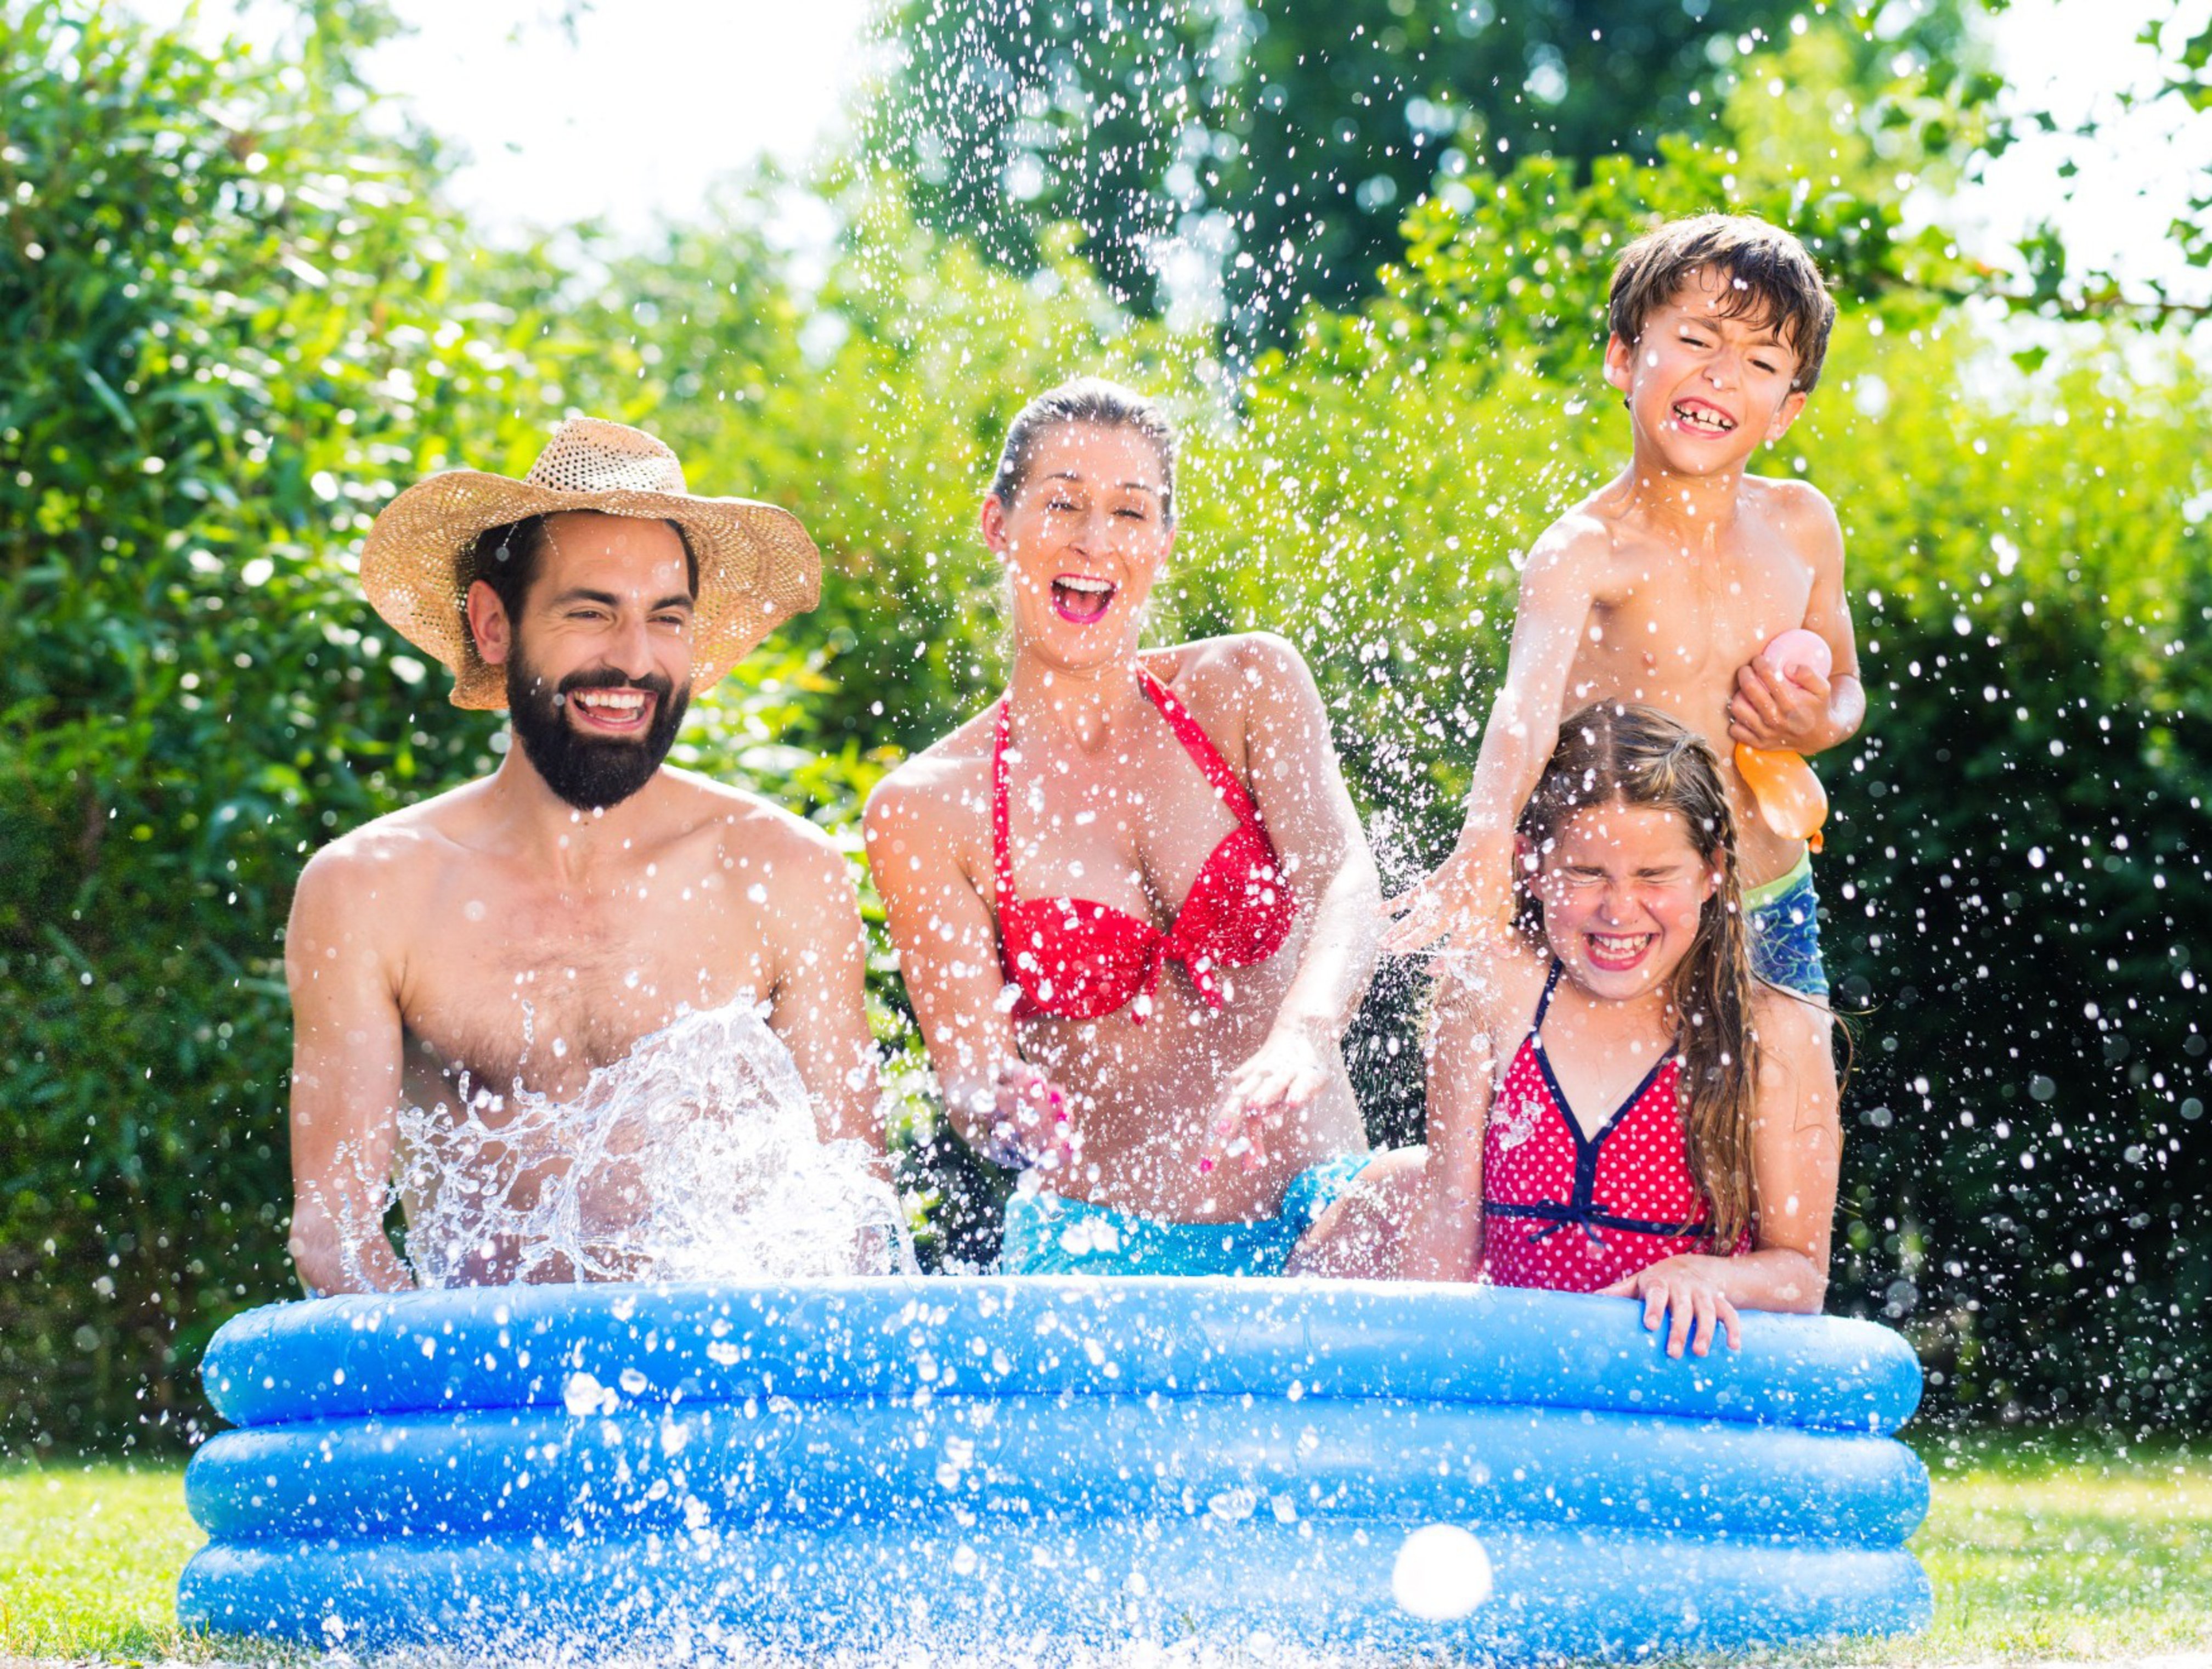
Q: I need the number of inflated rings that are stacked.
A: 3